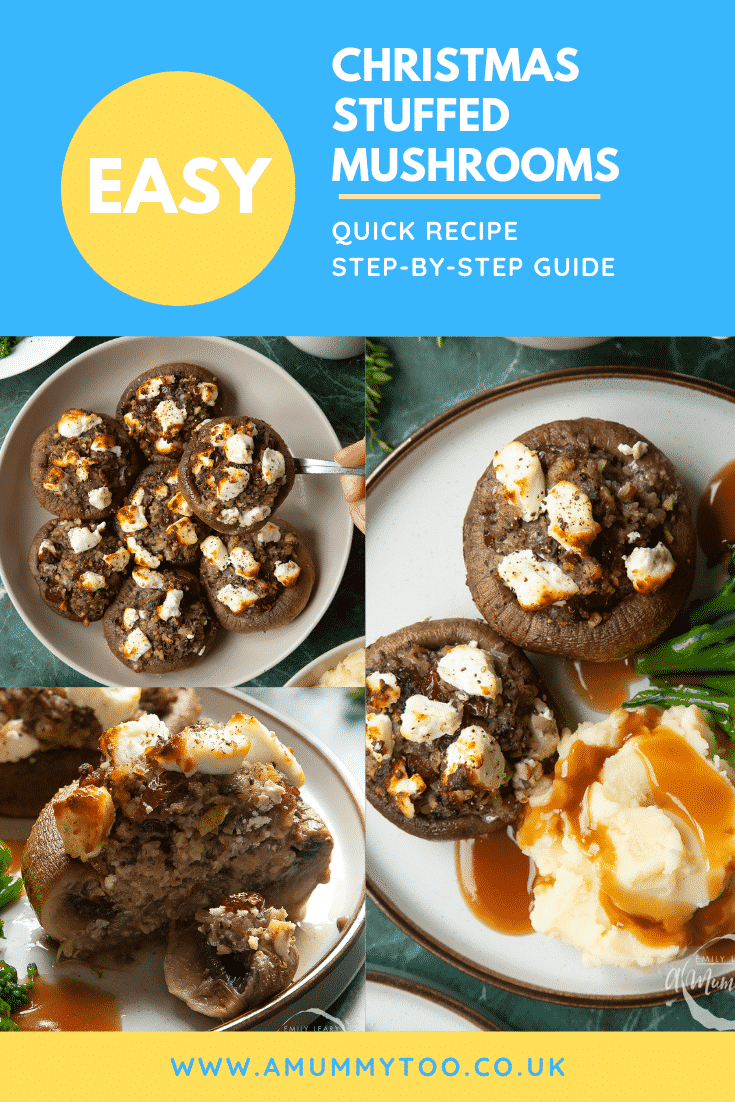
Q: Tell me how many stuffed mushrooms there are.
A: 11